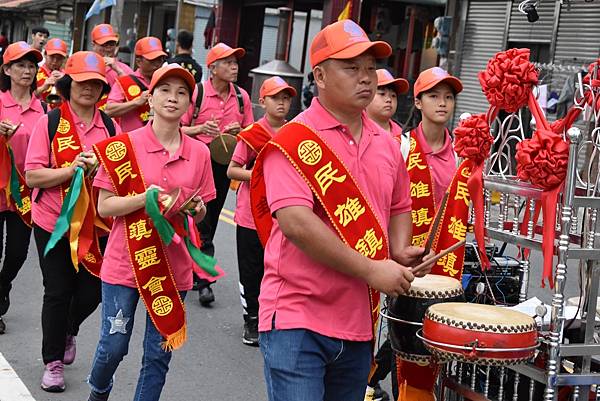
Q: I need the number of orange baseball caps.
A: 11